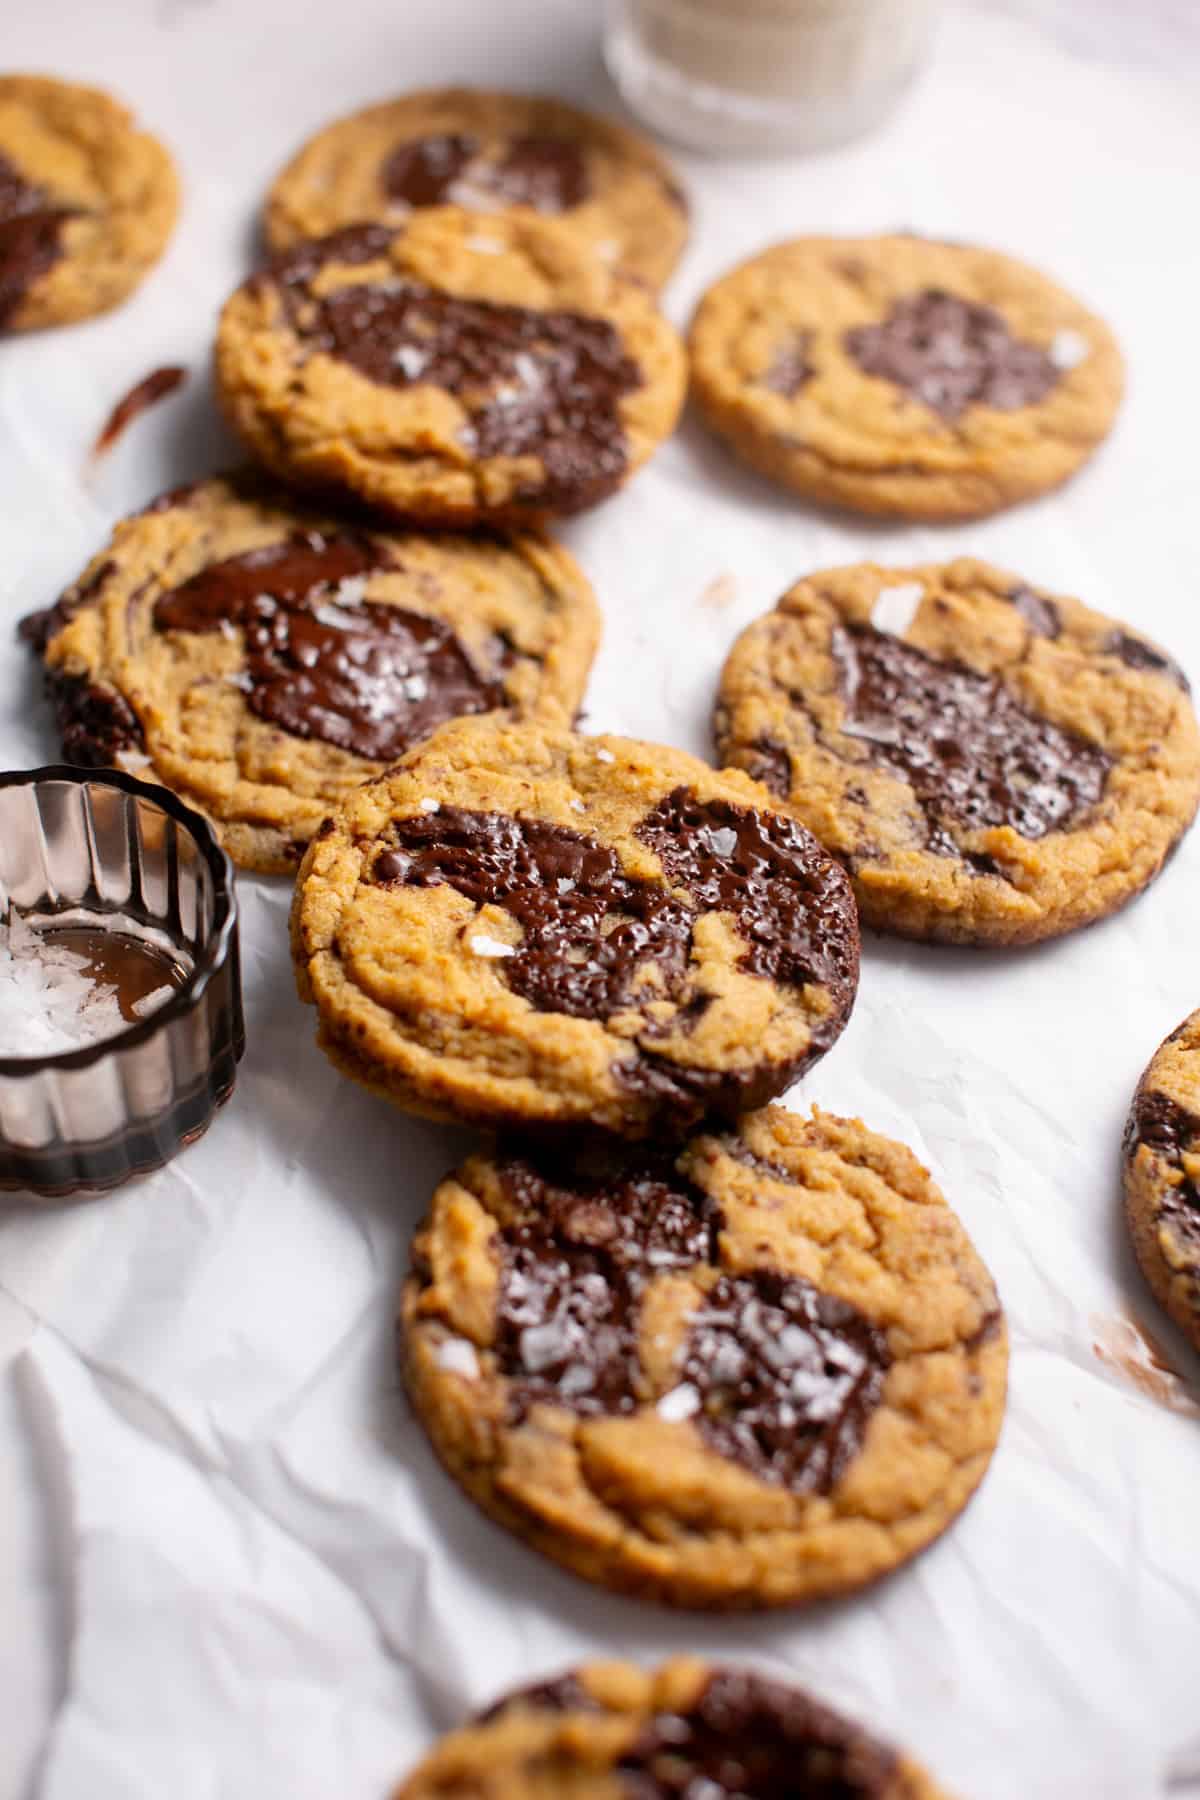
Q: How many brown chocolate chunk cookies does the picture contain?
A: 10